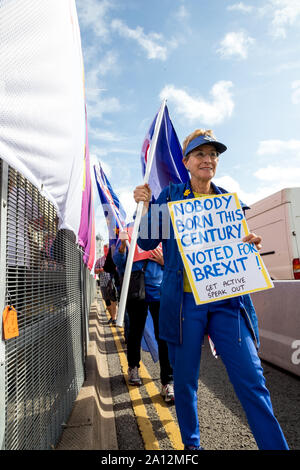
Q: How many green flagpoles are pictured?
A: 0